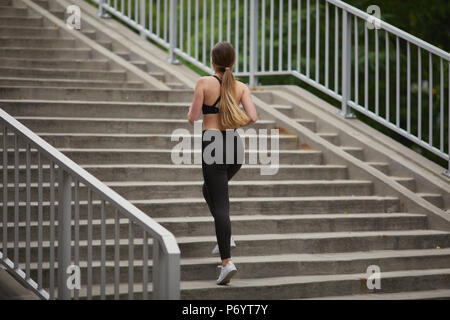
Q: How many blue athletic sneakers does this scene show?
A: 0